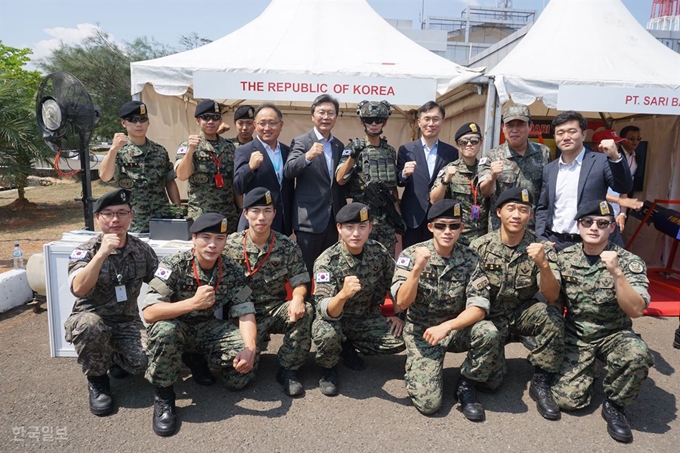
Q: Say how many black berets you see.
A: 11